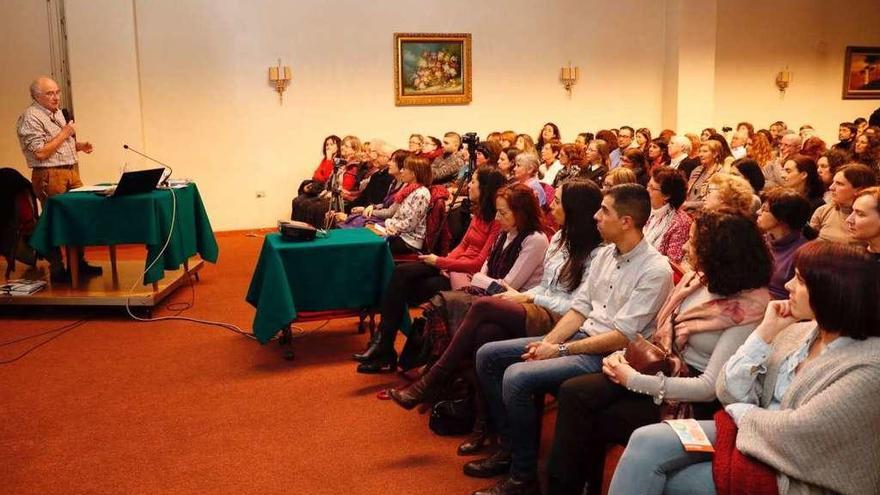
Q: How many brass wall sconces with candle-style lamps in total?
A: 3